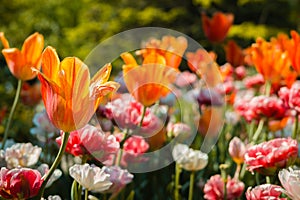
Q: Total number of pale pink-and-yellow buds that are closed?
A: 1